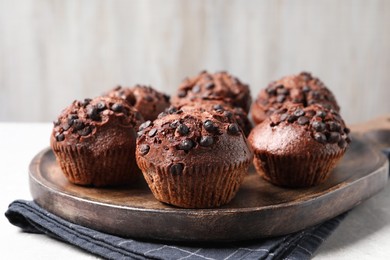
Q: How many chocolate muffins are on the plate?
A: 7